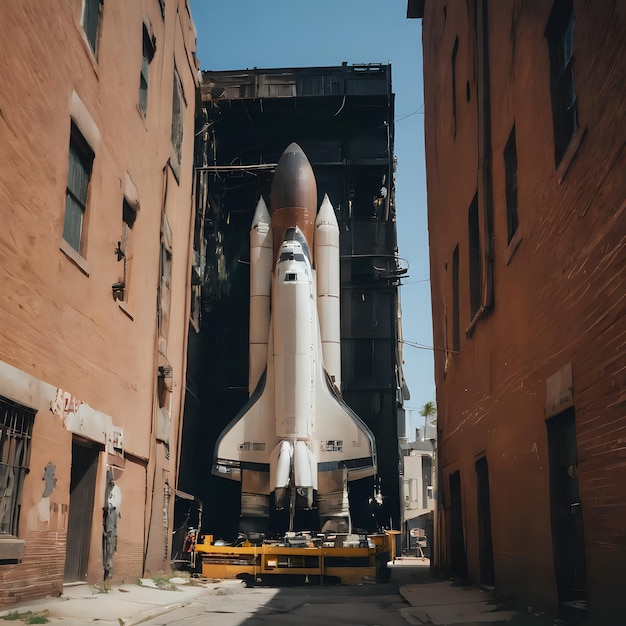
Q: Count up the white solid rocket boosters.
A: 2